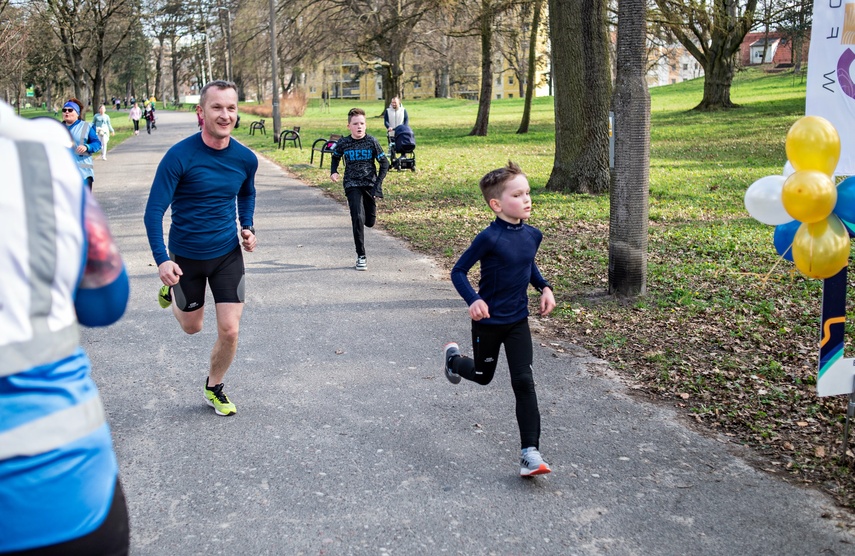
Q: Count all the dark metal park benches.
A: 3